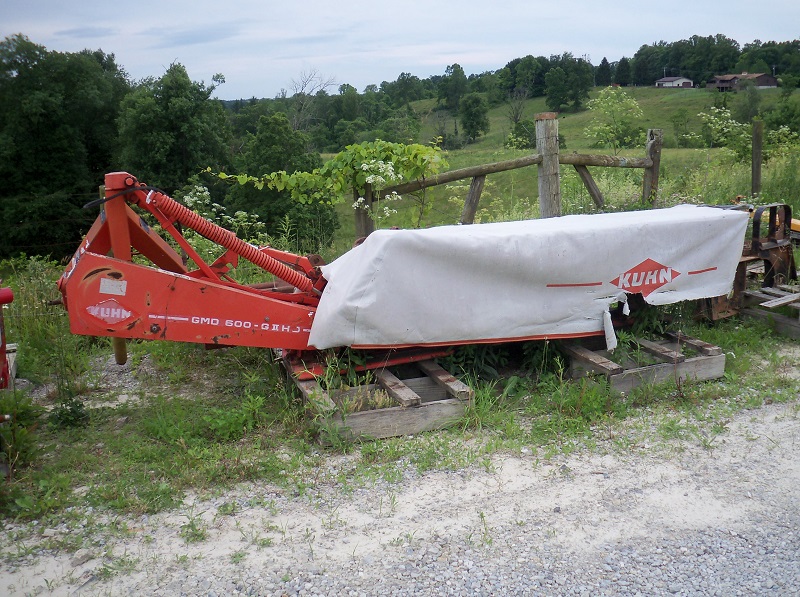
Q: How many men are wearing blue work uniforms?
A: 0